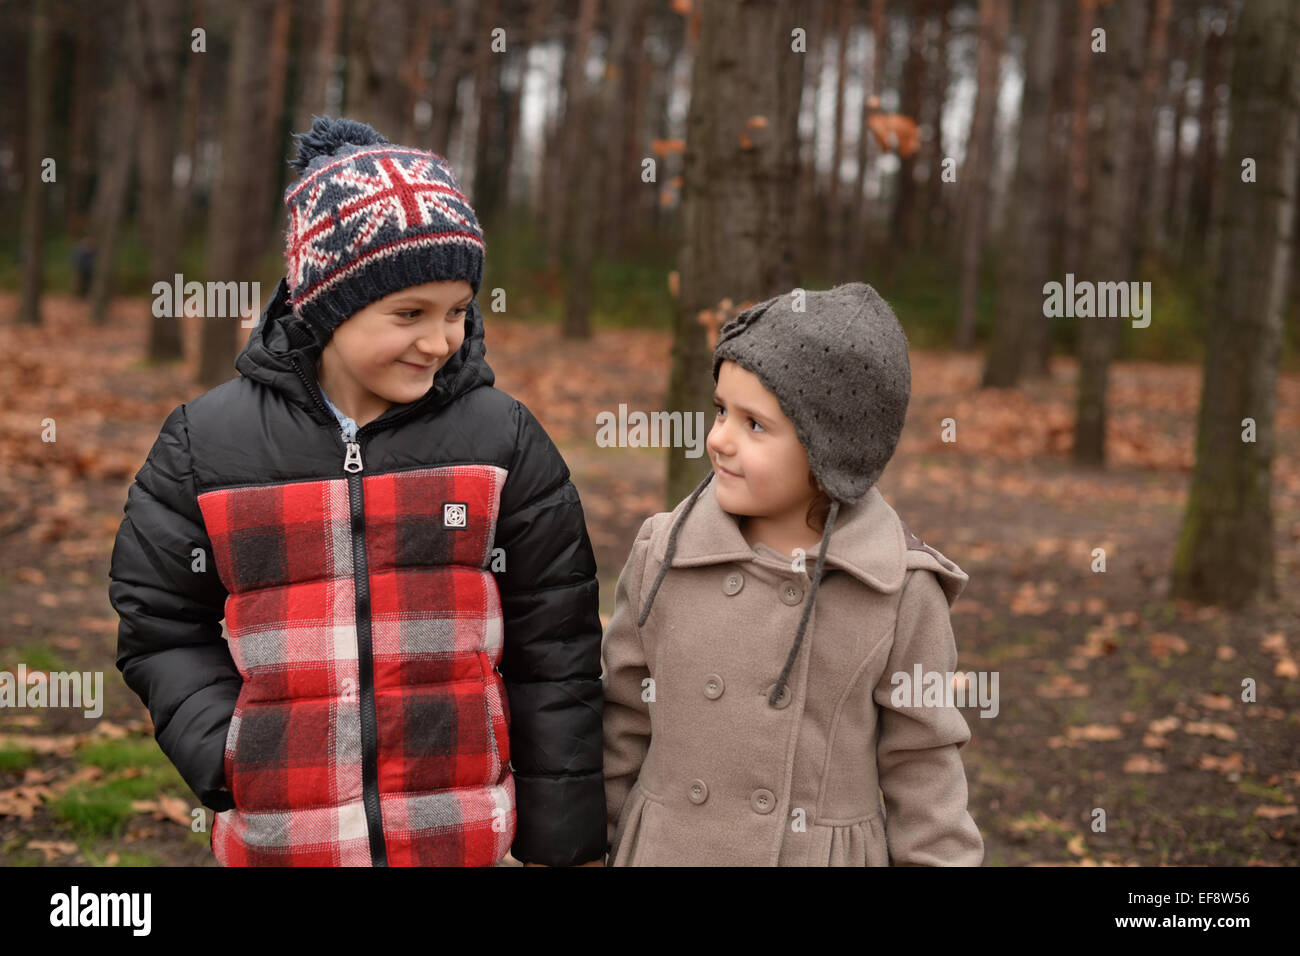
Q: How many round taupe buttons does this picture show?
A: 6